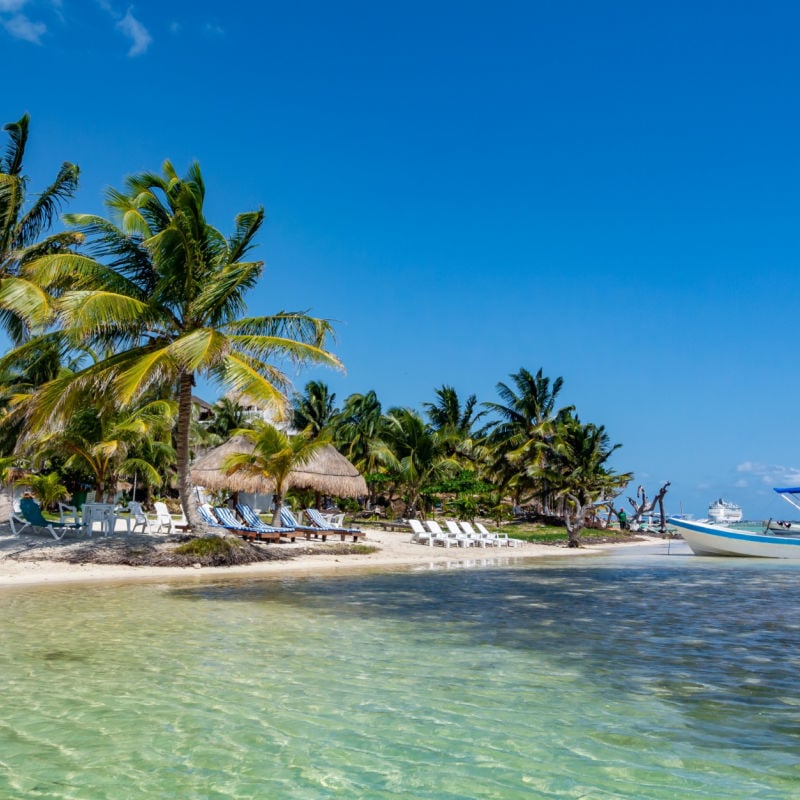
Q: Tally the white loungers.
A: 5